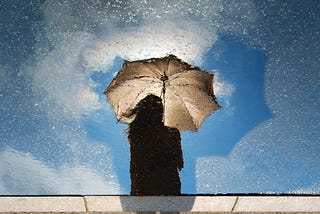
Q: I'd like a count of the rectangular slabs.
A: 3